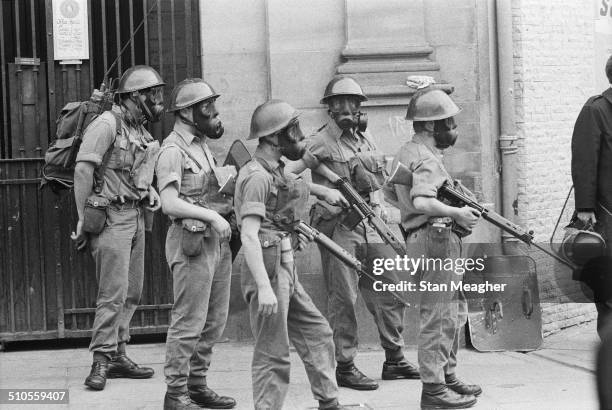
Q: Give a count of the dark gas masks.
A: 5